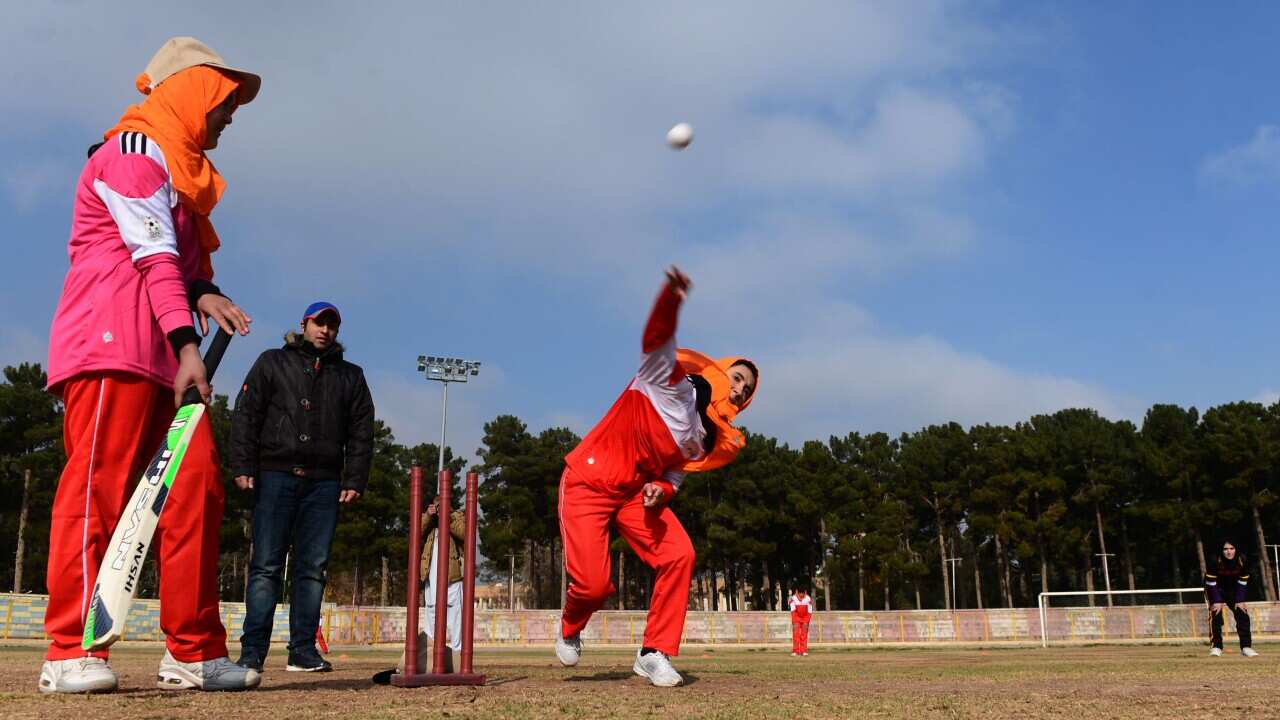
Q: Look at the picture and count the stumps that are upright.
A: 3